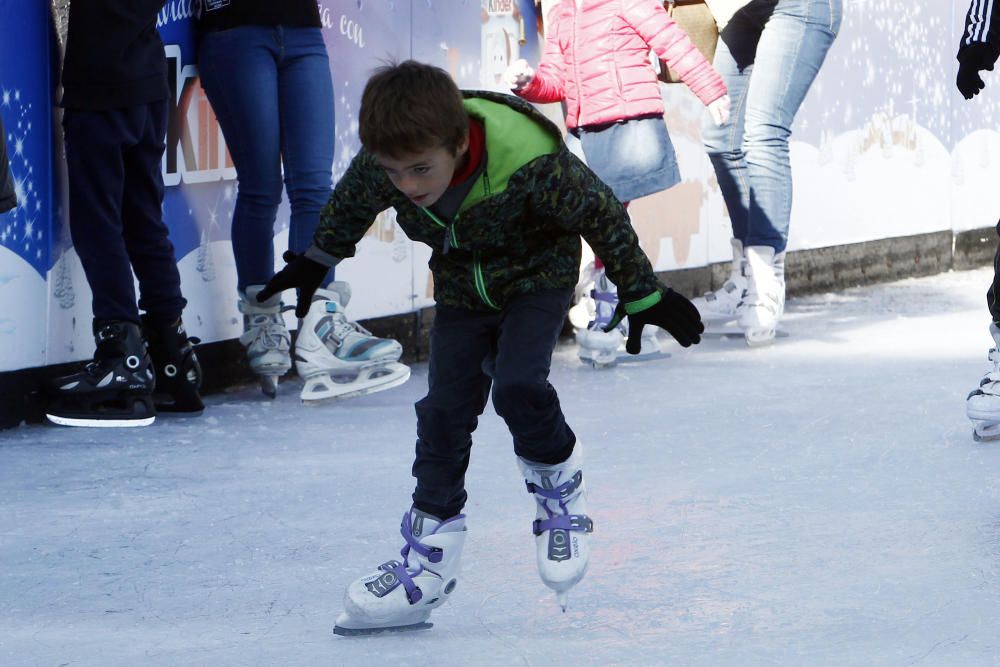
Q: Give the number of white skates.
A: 9